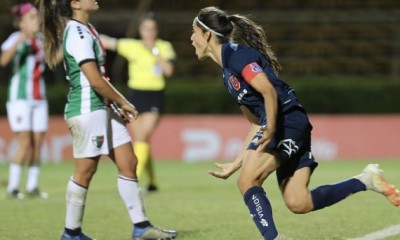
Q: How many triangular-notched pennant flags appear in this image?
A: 0